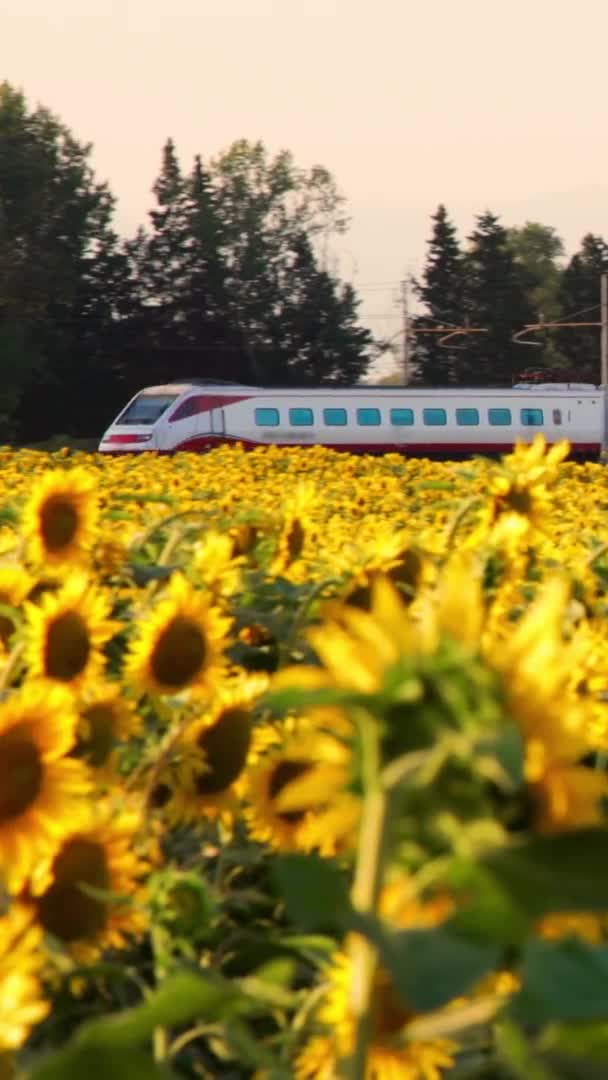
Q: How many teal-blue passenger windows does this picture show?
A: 9